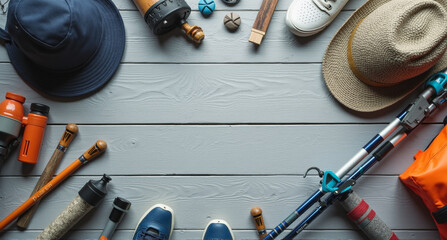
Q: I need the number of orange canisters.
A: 2